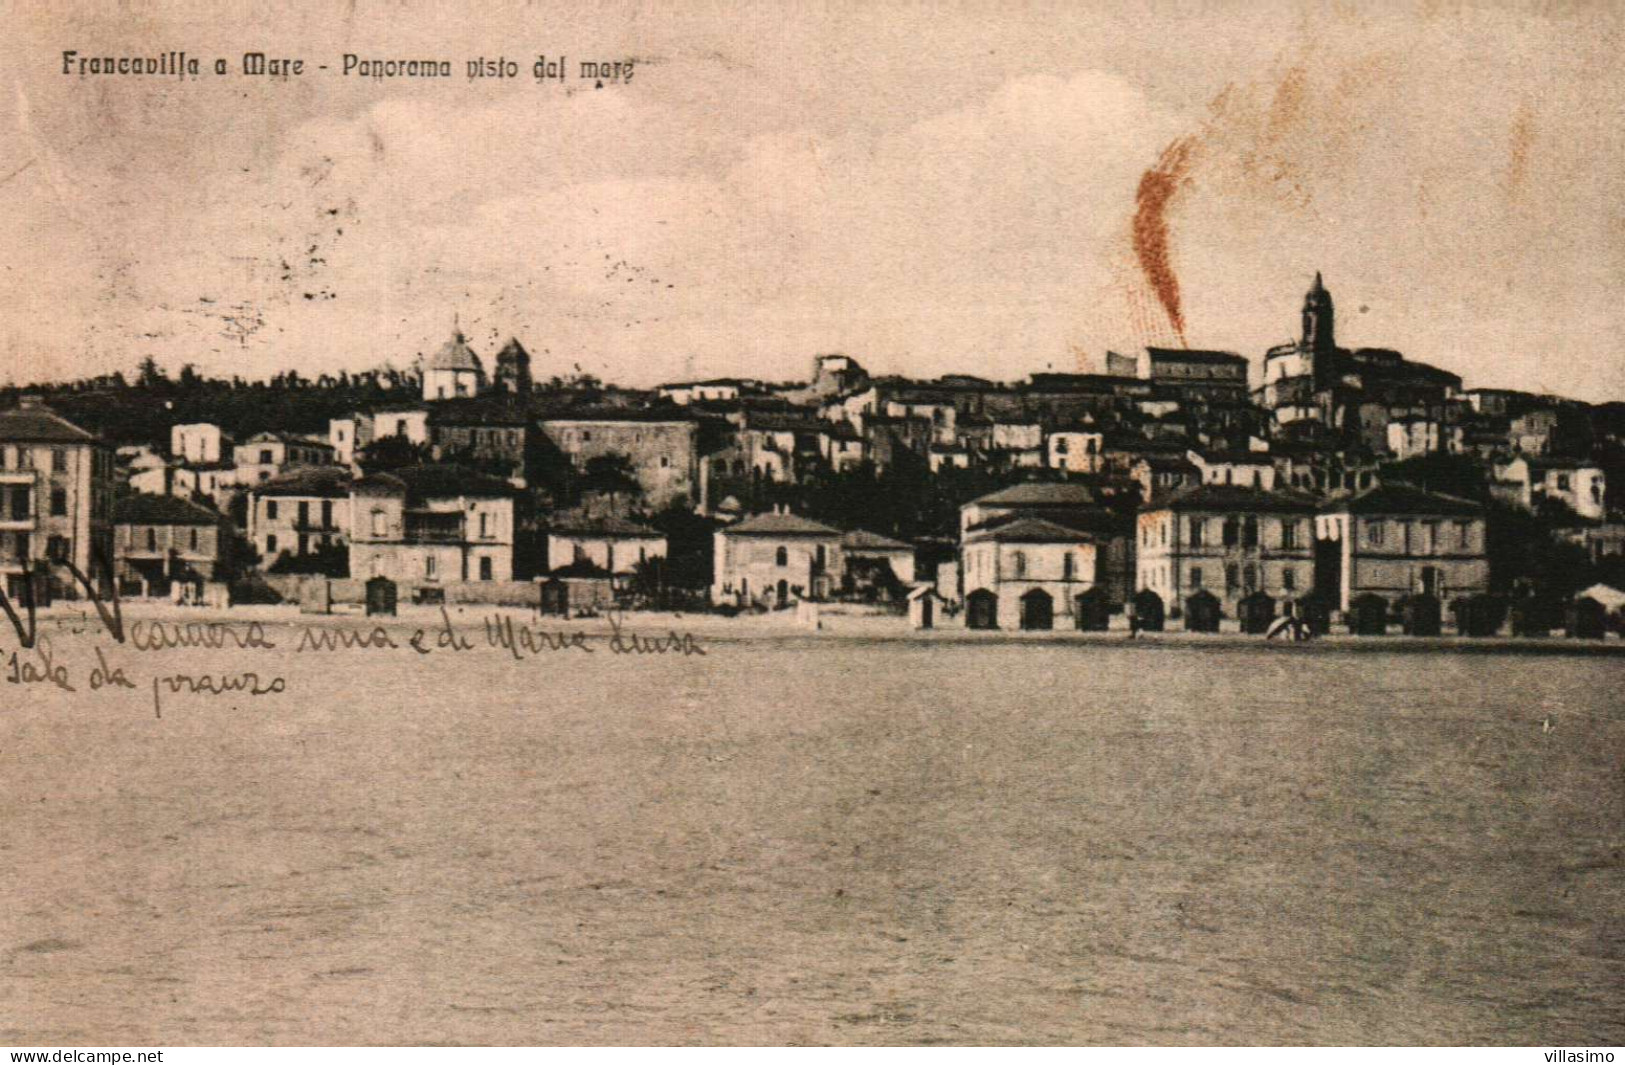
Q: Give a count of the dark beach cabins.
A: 14